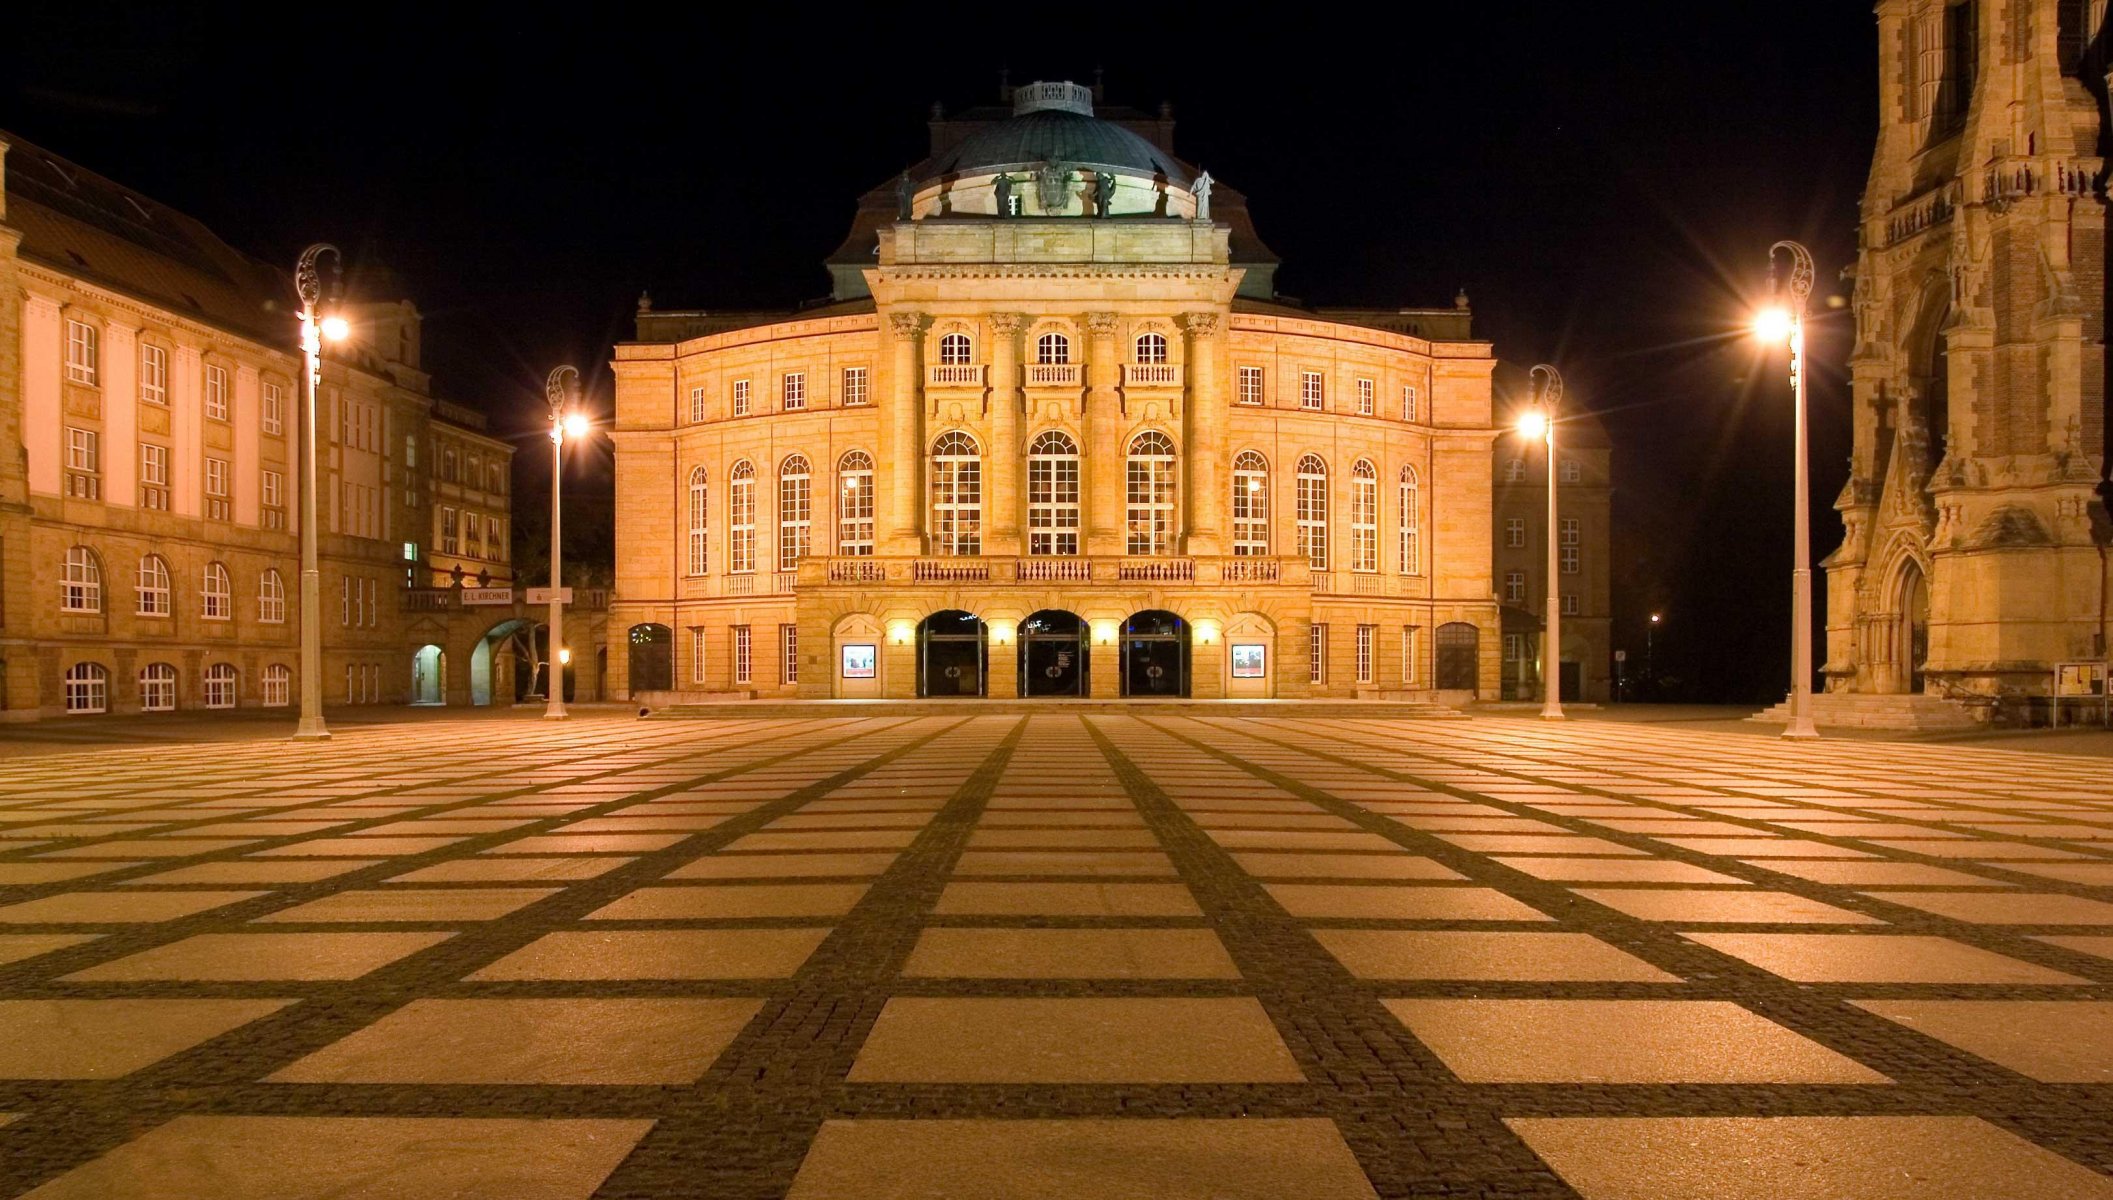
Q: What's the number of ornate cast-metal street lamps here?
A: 4